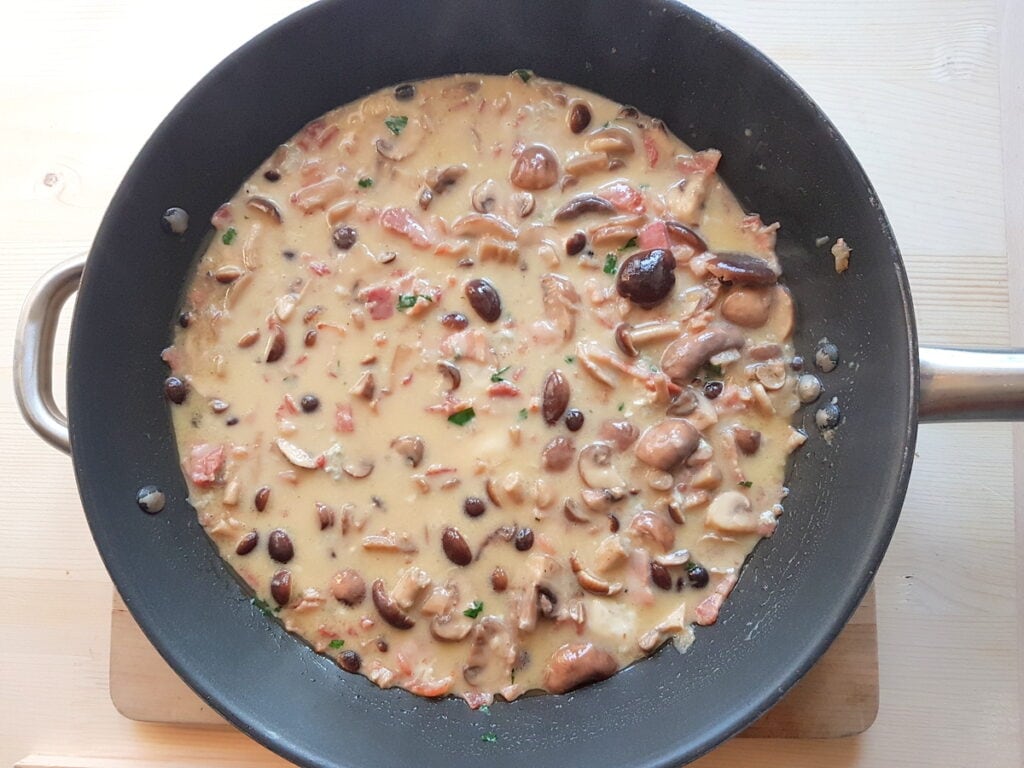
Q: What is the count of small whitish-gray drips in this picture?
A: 5